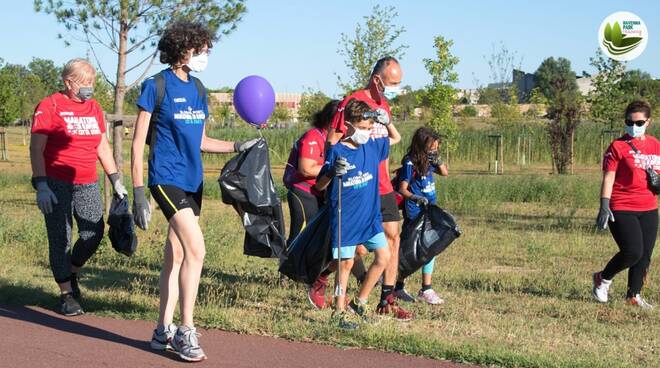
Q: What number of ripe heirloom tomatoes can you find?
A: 0